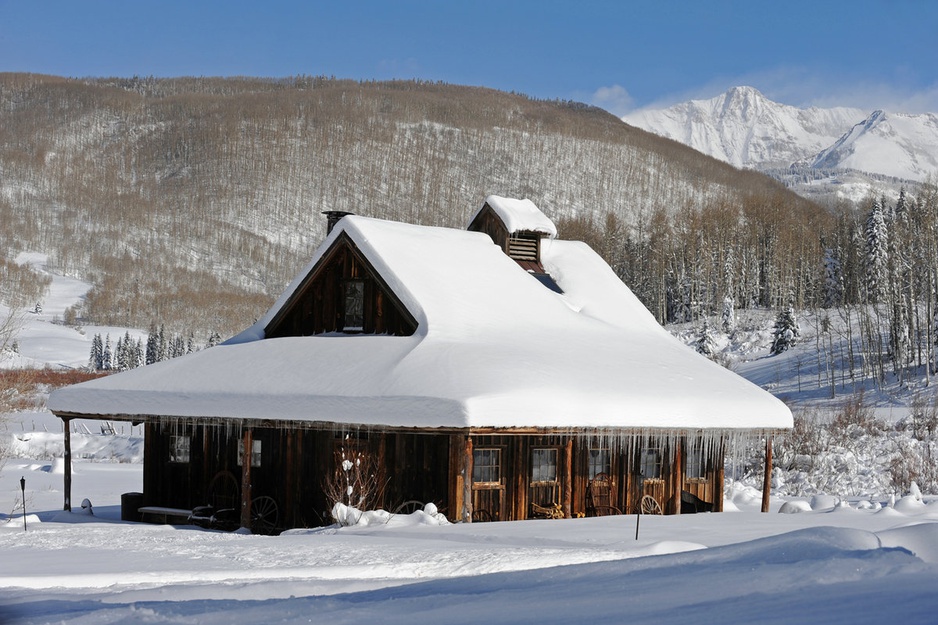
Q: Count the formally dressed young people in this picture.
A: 0